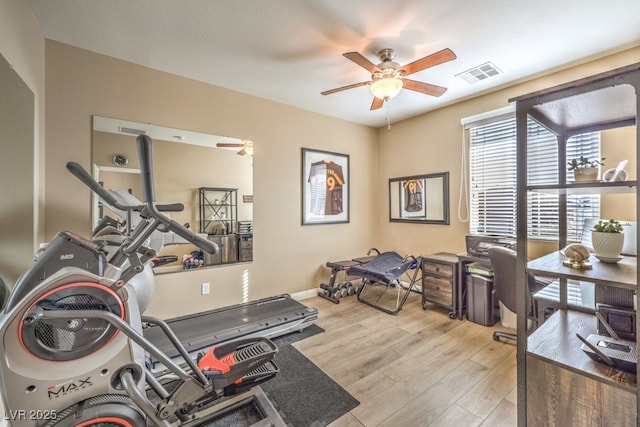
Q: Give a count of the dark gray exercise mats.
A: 2